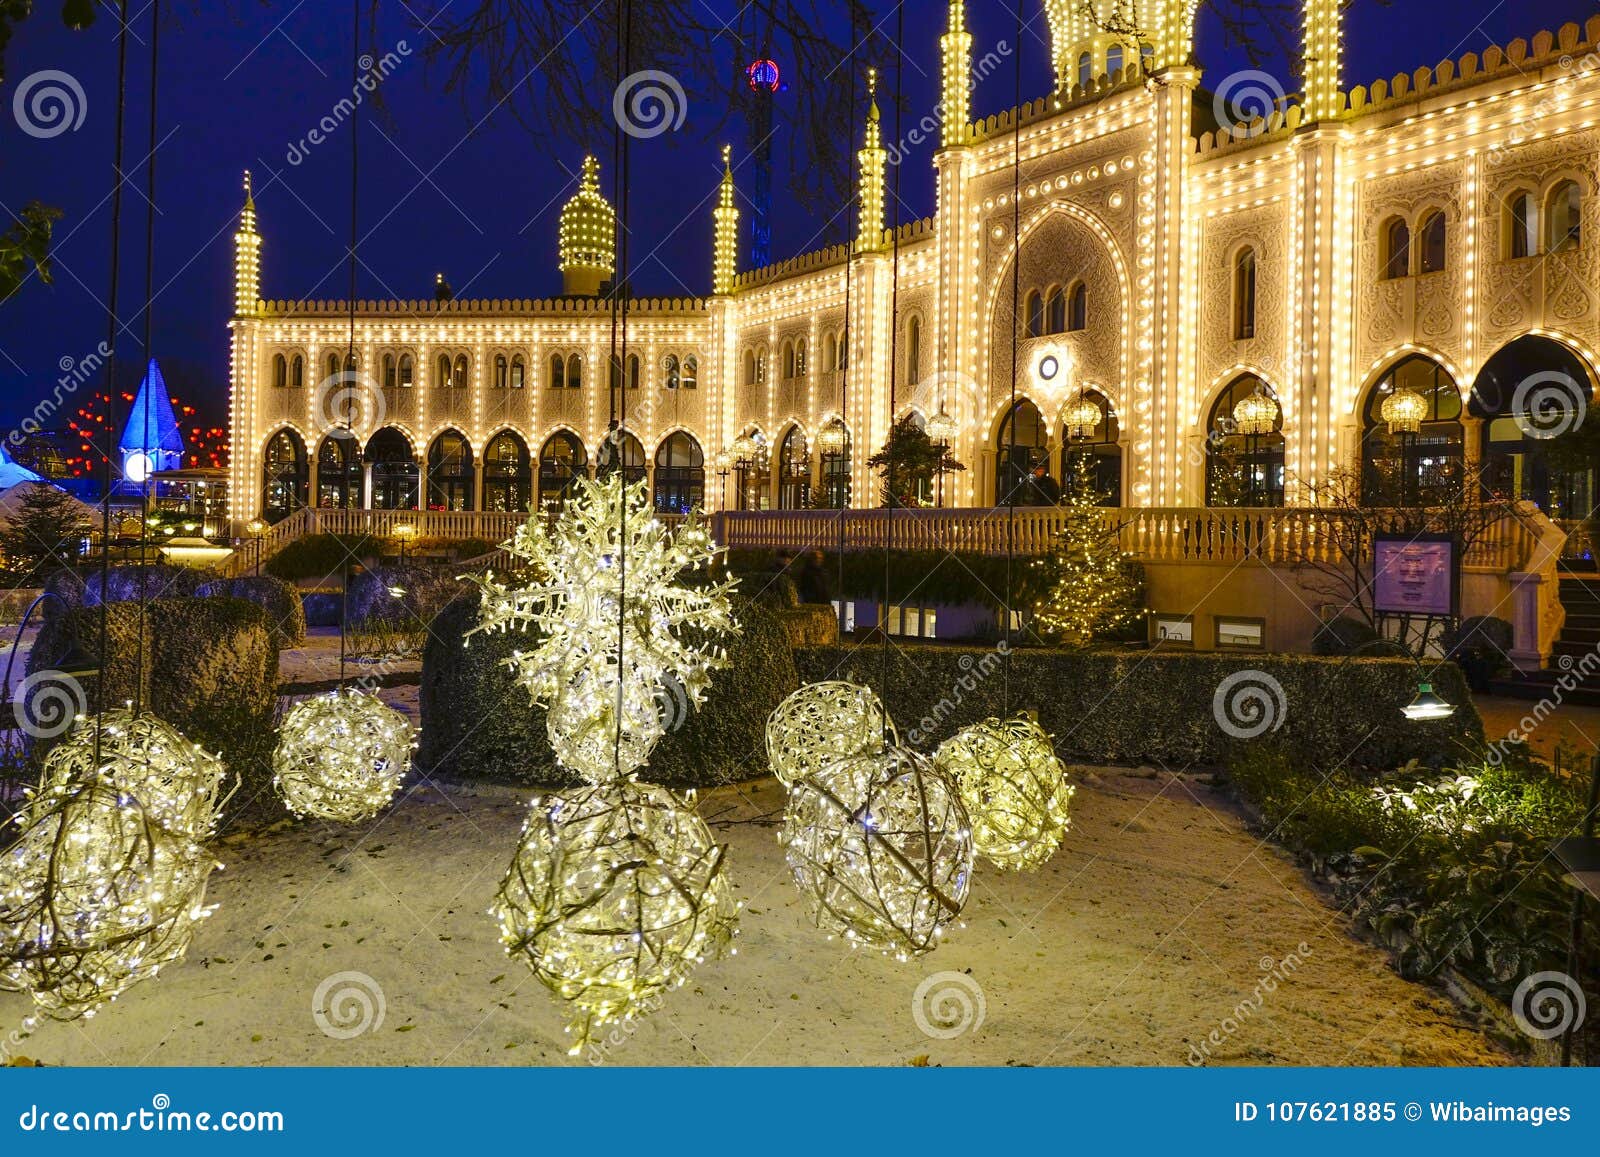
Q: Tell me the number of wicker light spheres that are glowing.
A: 8